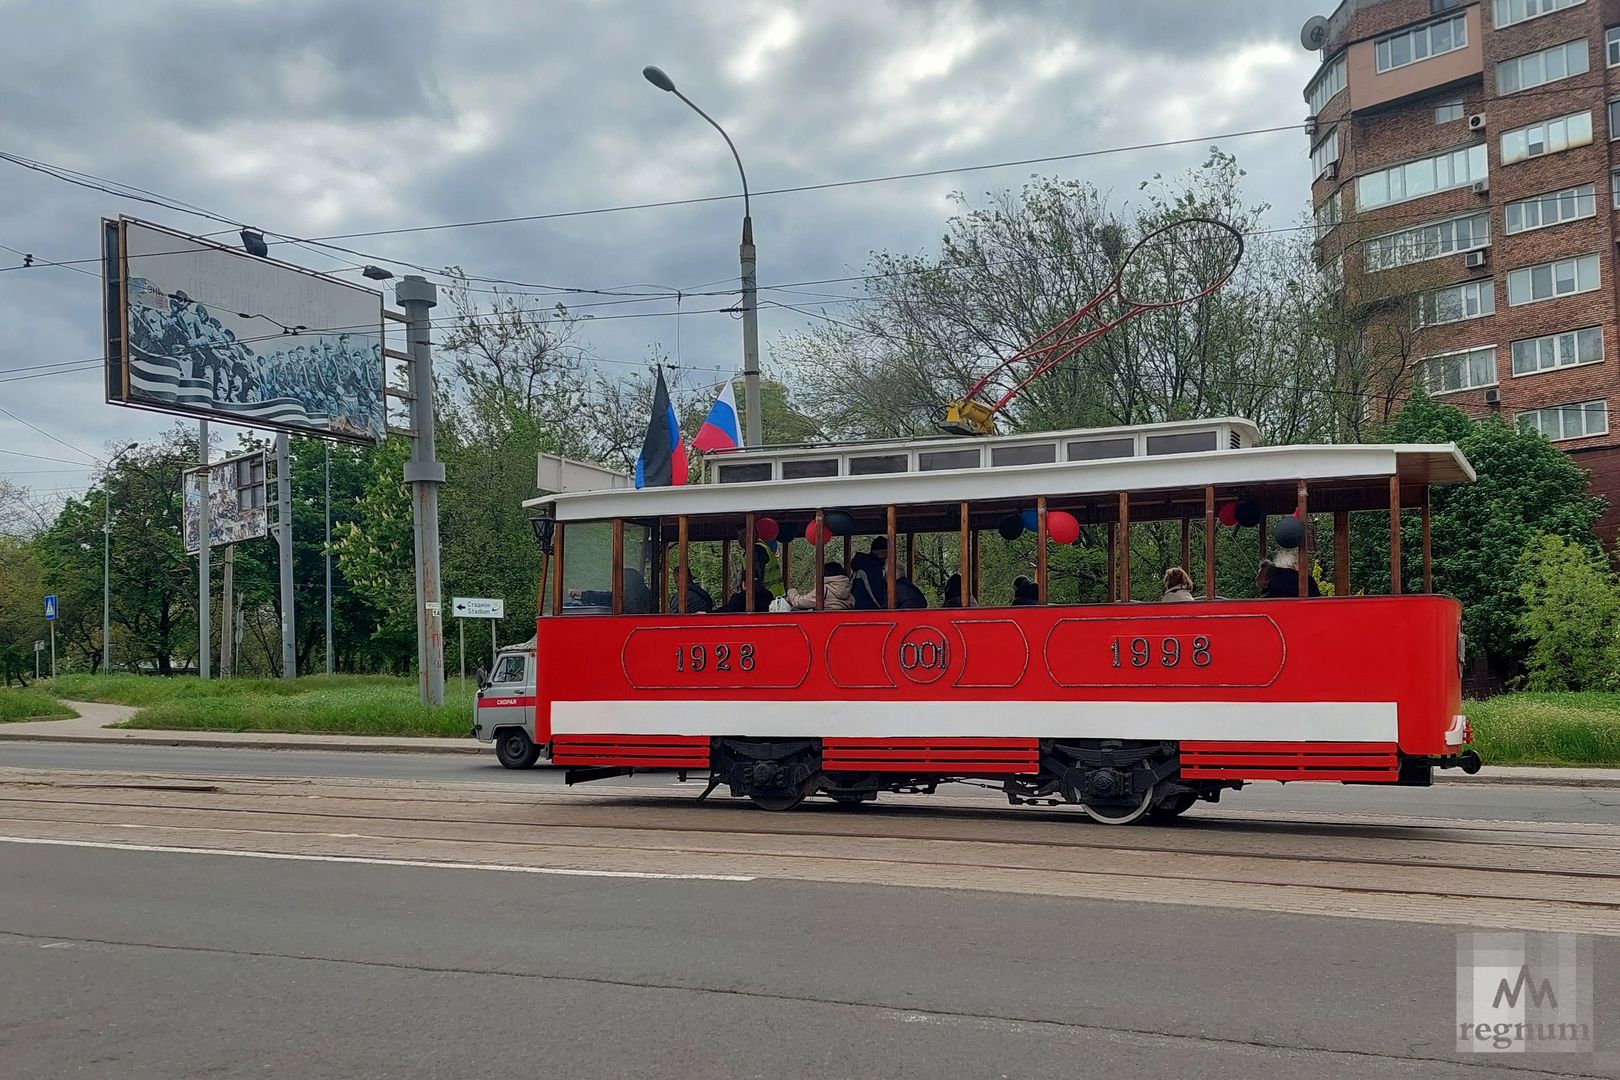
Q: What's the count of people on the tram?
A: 12